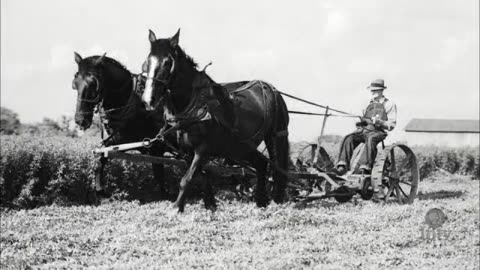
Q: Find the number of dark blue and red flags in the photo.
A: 0